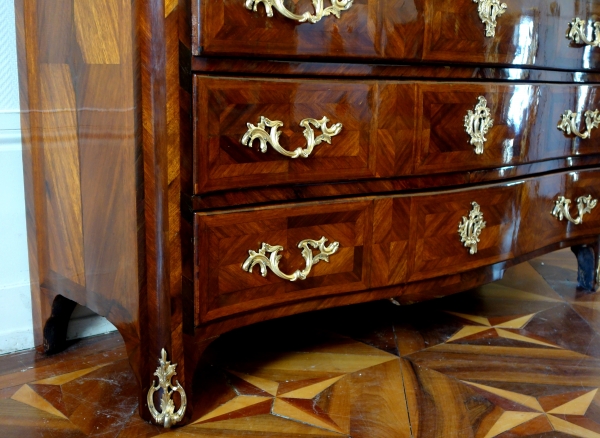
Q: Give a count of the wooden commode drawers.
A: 3